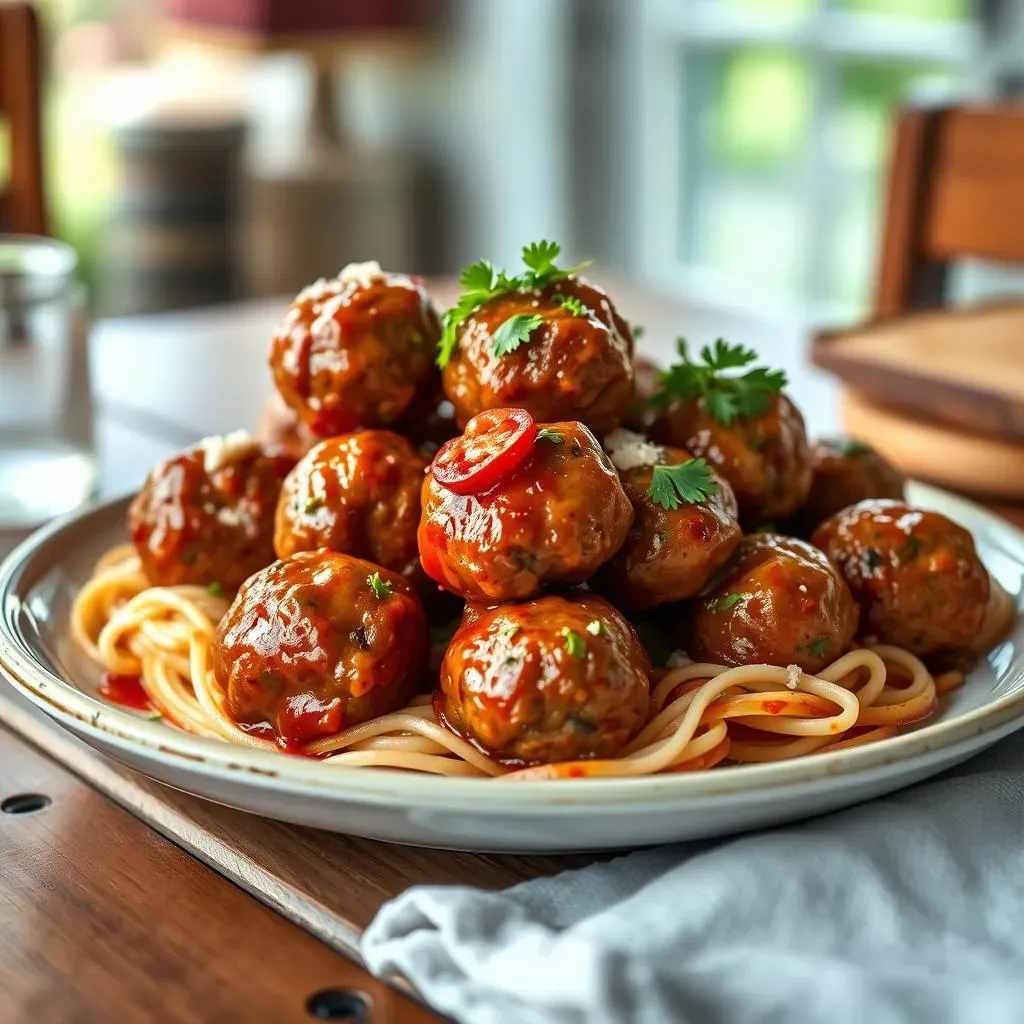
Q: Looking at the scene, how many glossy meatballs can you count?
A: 12